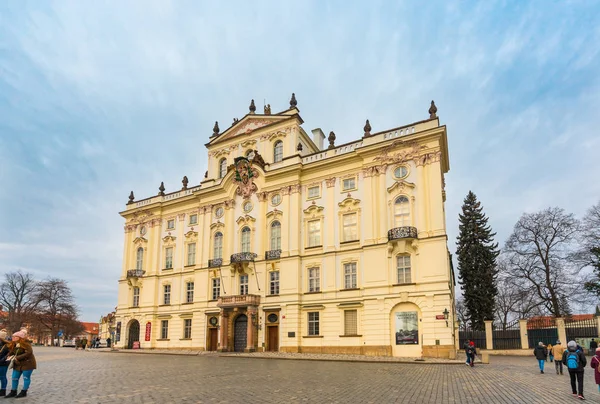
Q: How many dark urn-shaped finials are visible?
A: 9